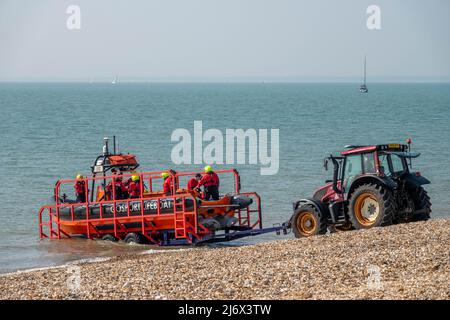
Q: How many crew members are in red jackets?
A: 6